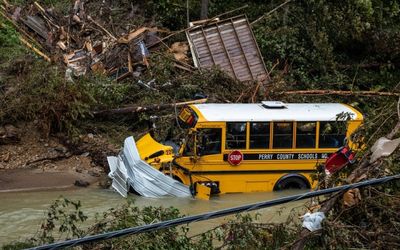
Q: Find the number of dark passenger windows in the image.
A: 5